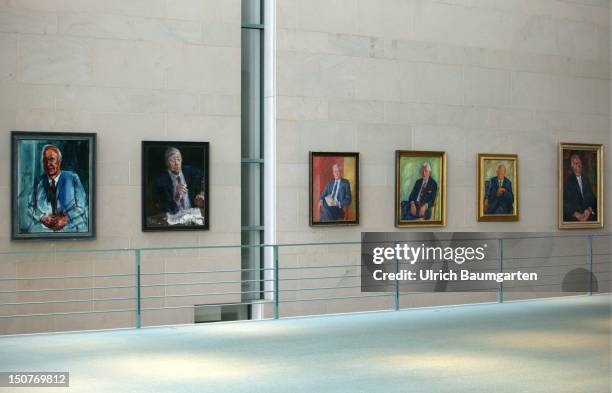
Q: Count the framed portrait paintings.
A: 6